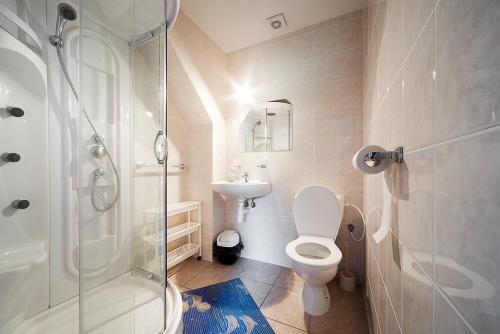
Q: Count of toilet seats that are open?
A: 1